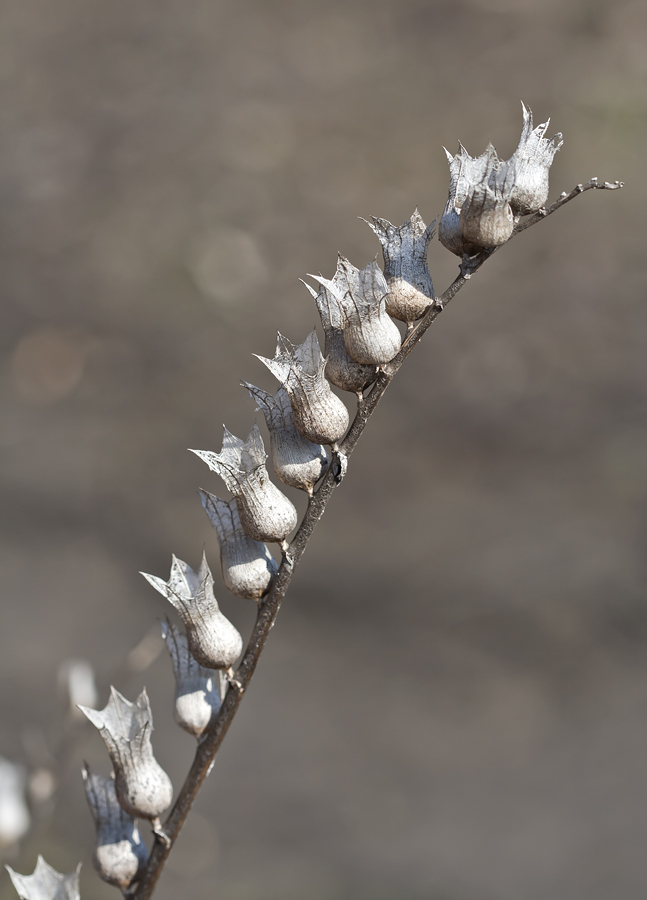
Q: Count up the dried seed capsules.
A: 15